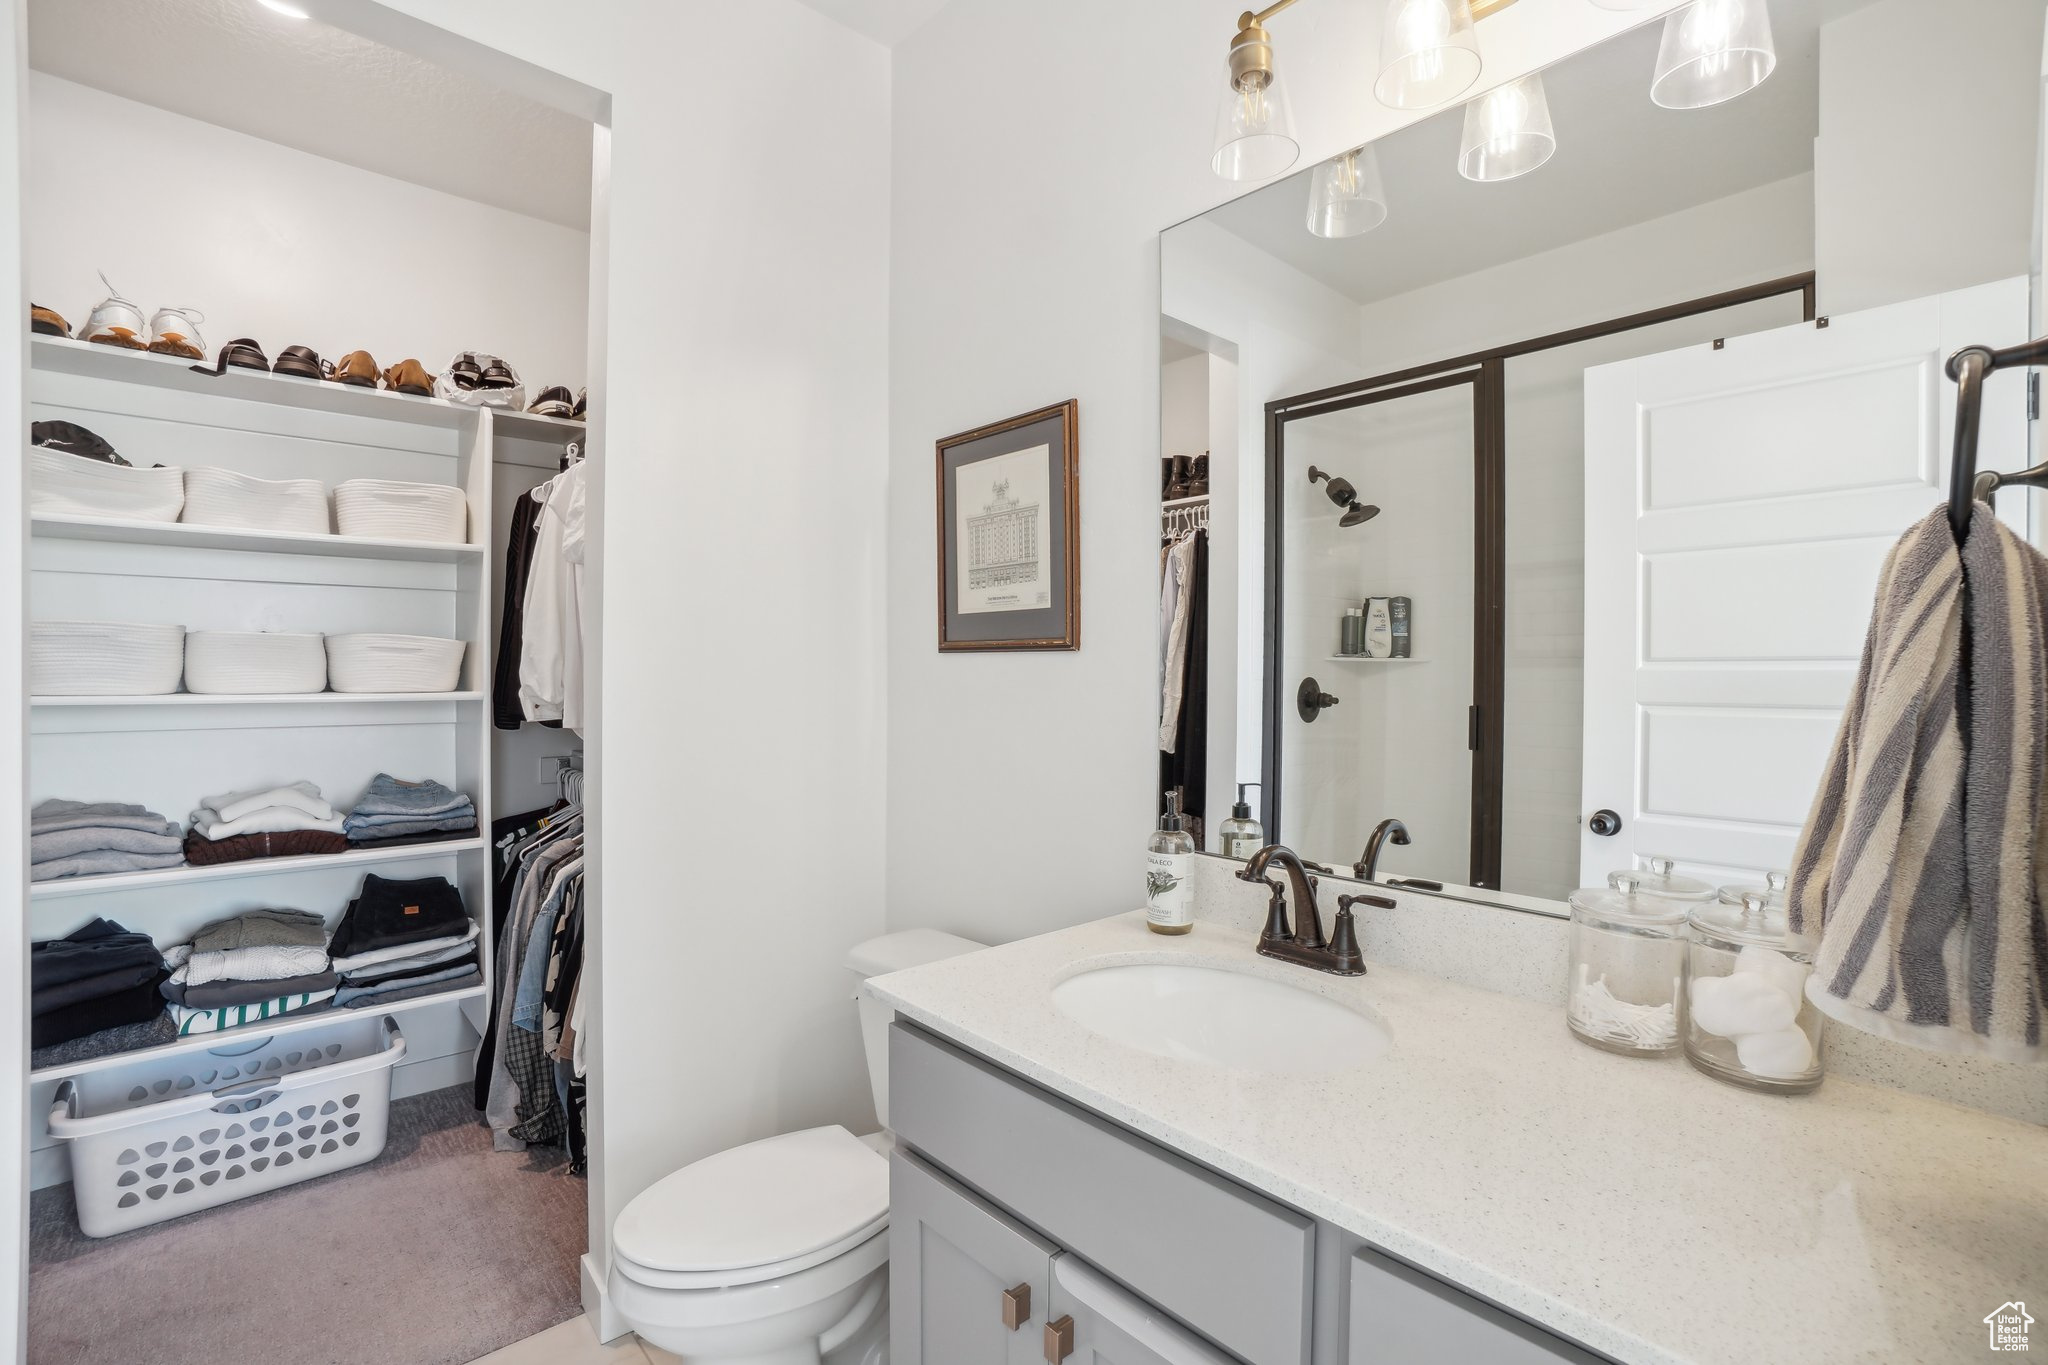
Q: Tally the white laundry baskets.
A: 1